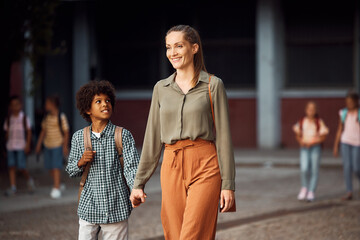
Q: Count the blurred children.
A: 4